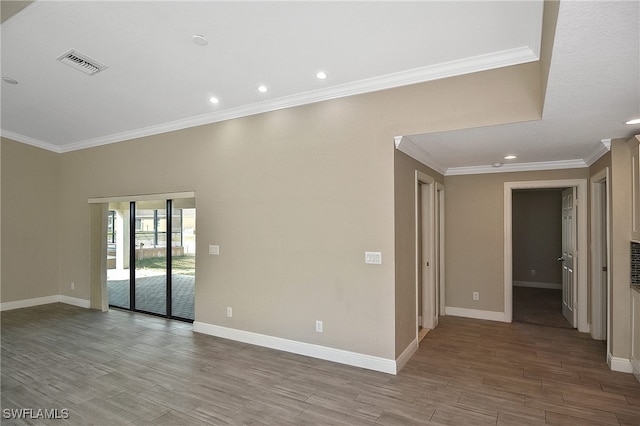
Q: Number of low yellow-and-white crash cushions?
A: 0